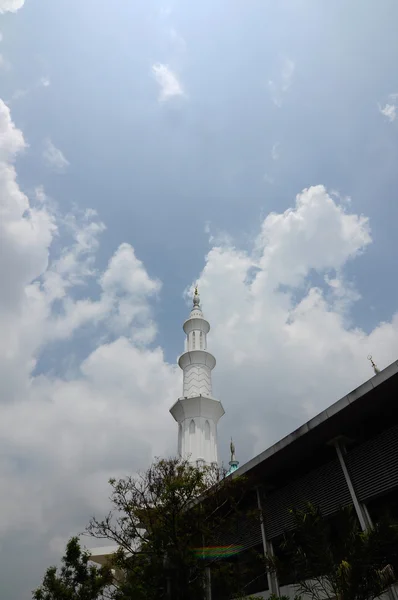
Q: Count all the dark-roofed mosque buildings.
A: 1